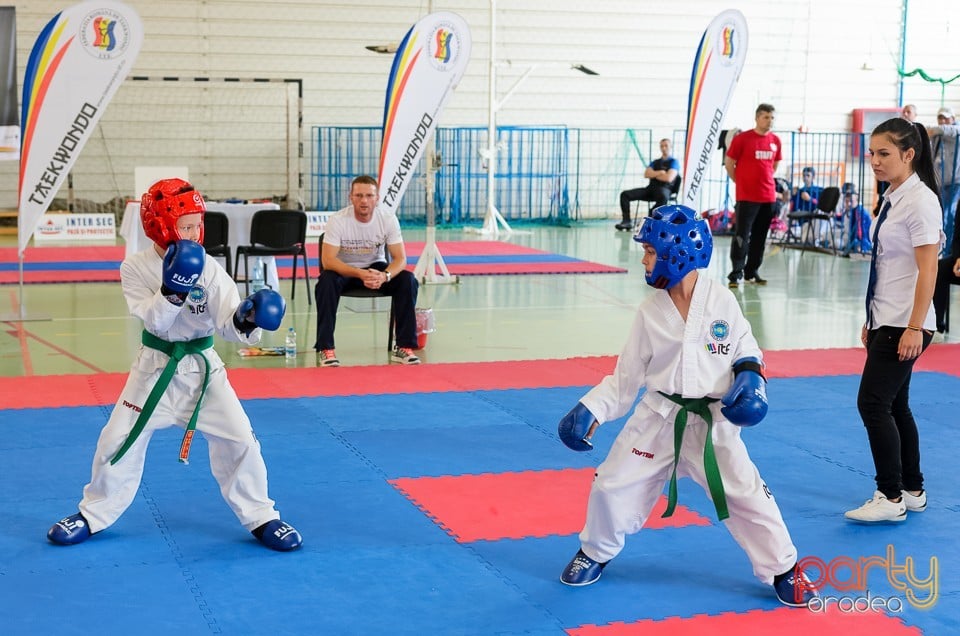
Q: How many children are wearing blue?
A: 2